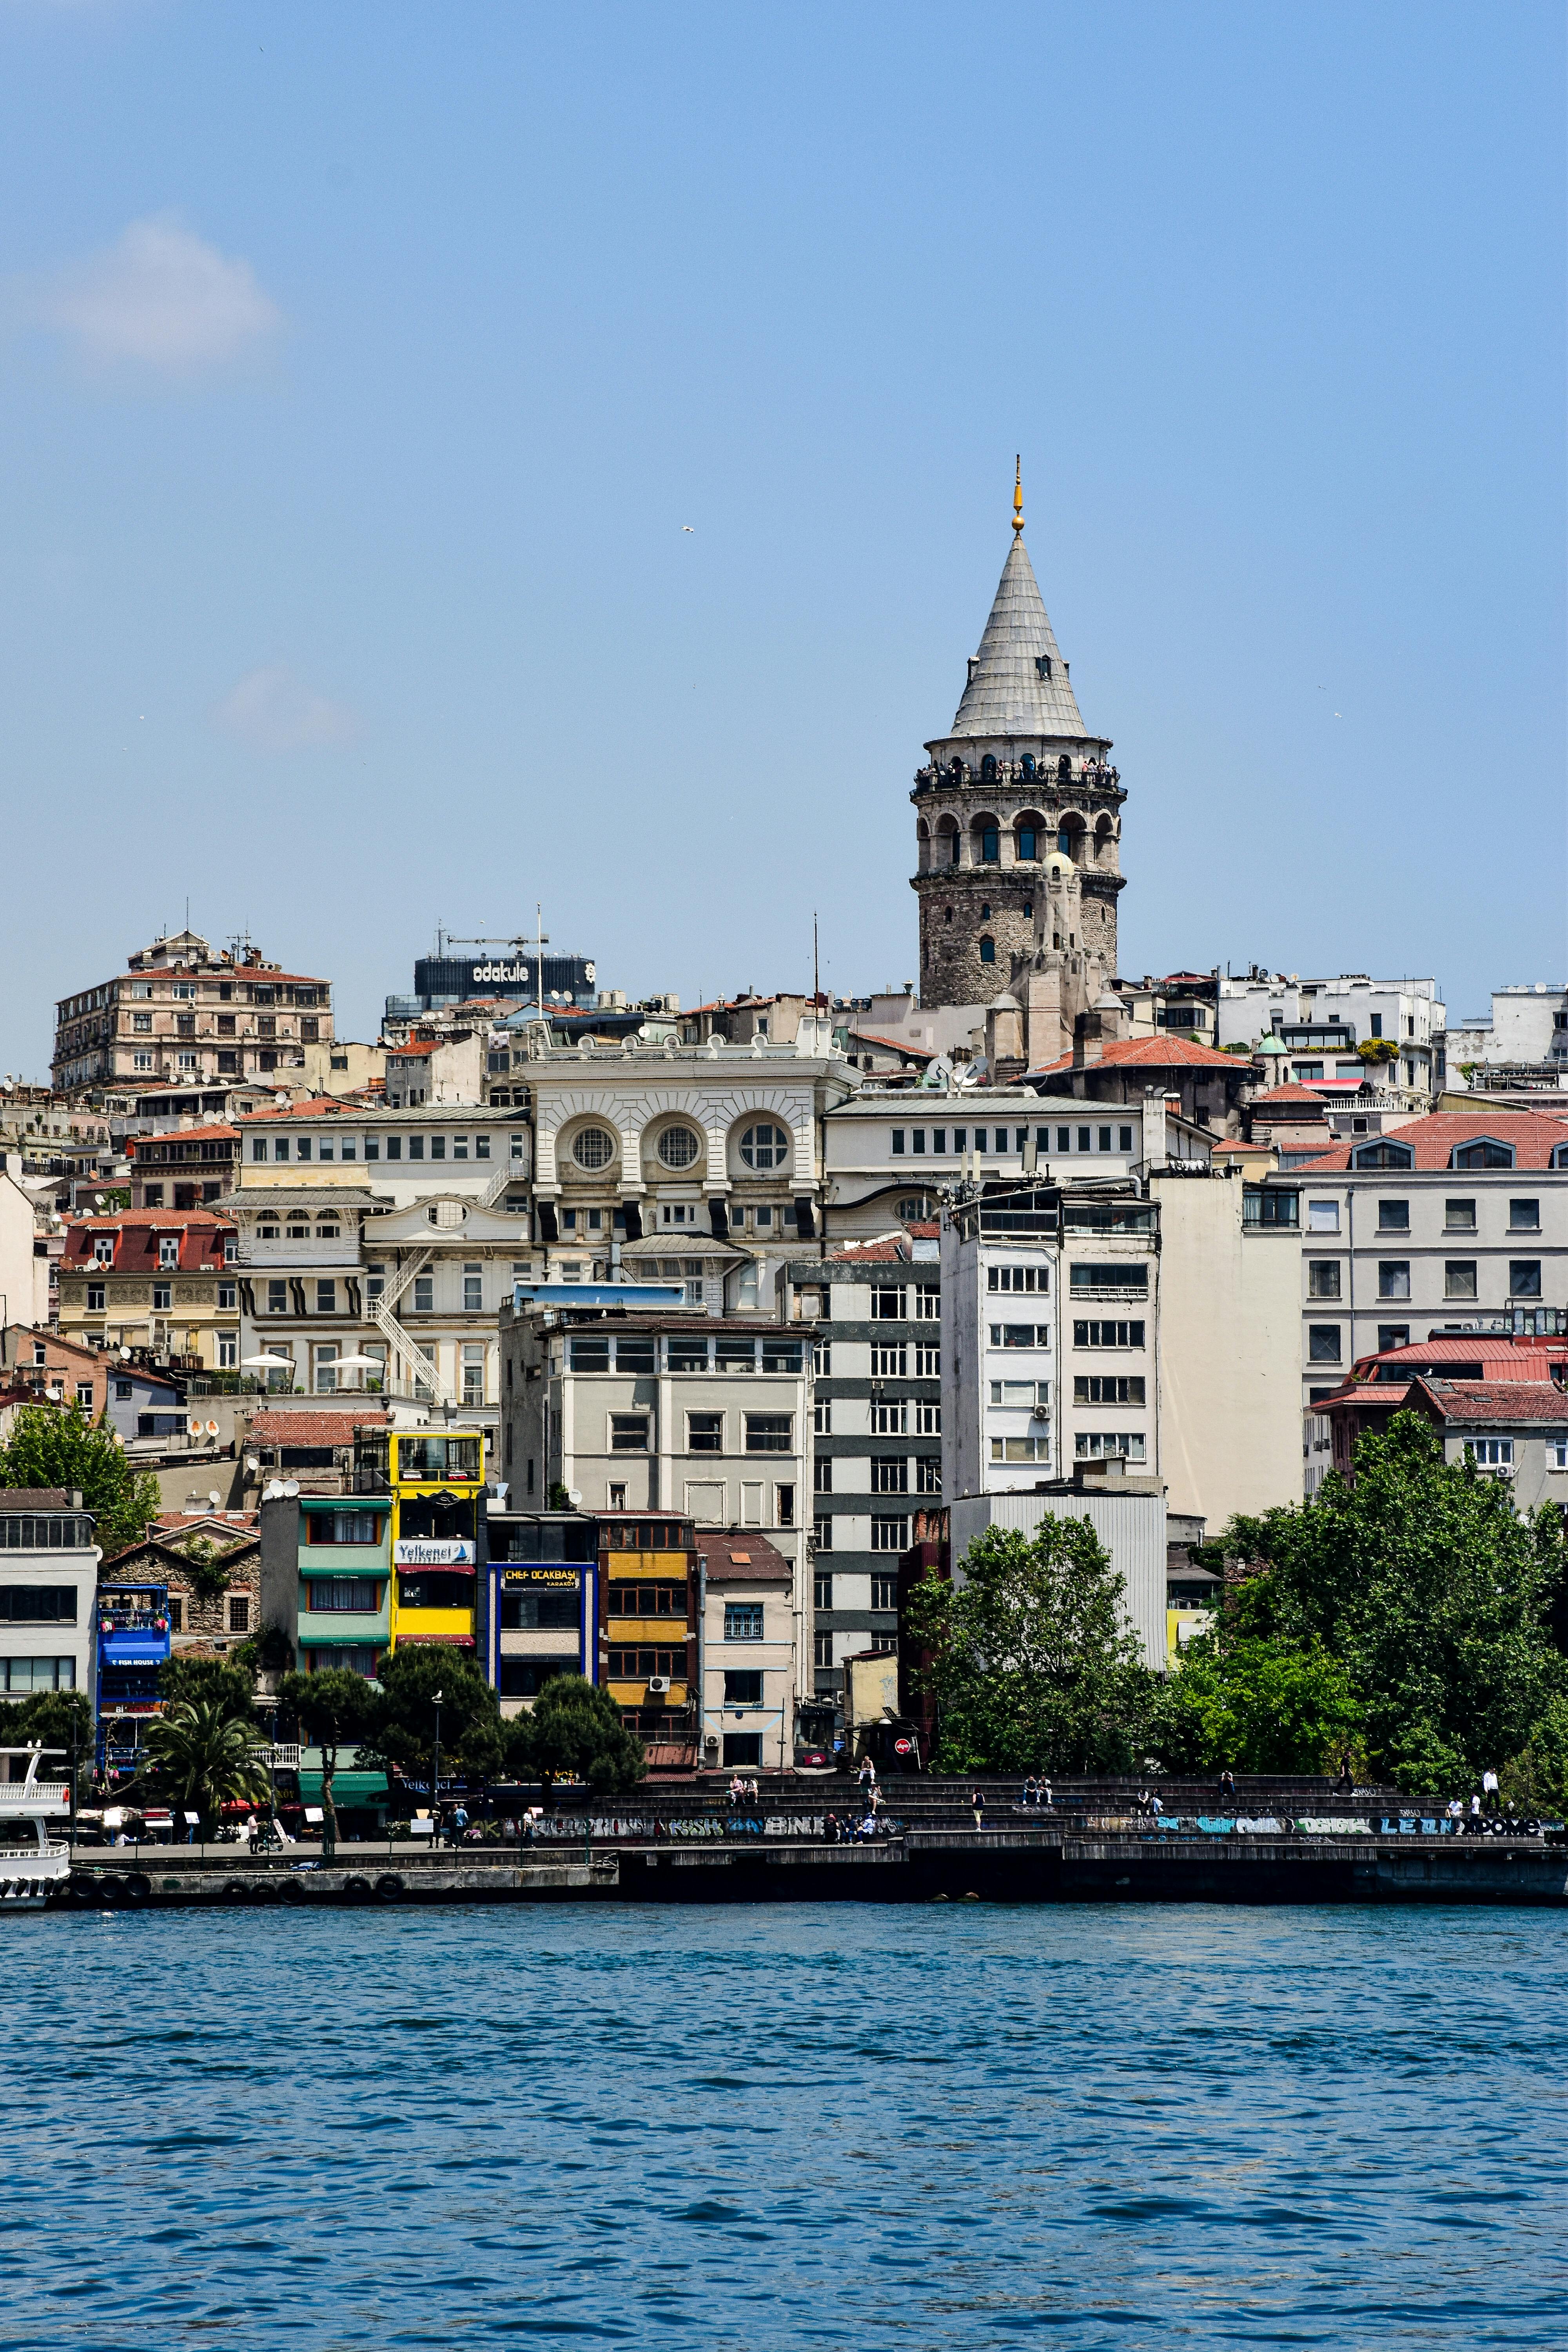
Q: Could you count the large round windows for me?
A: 3